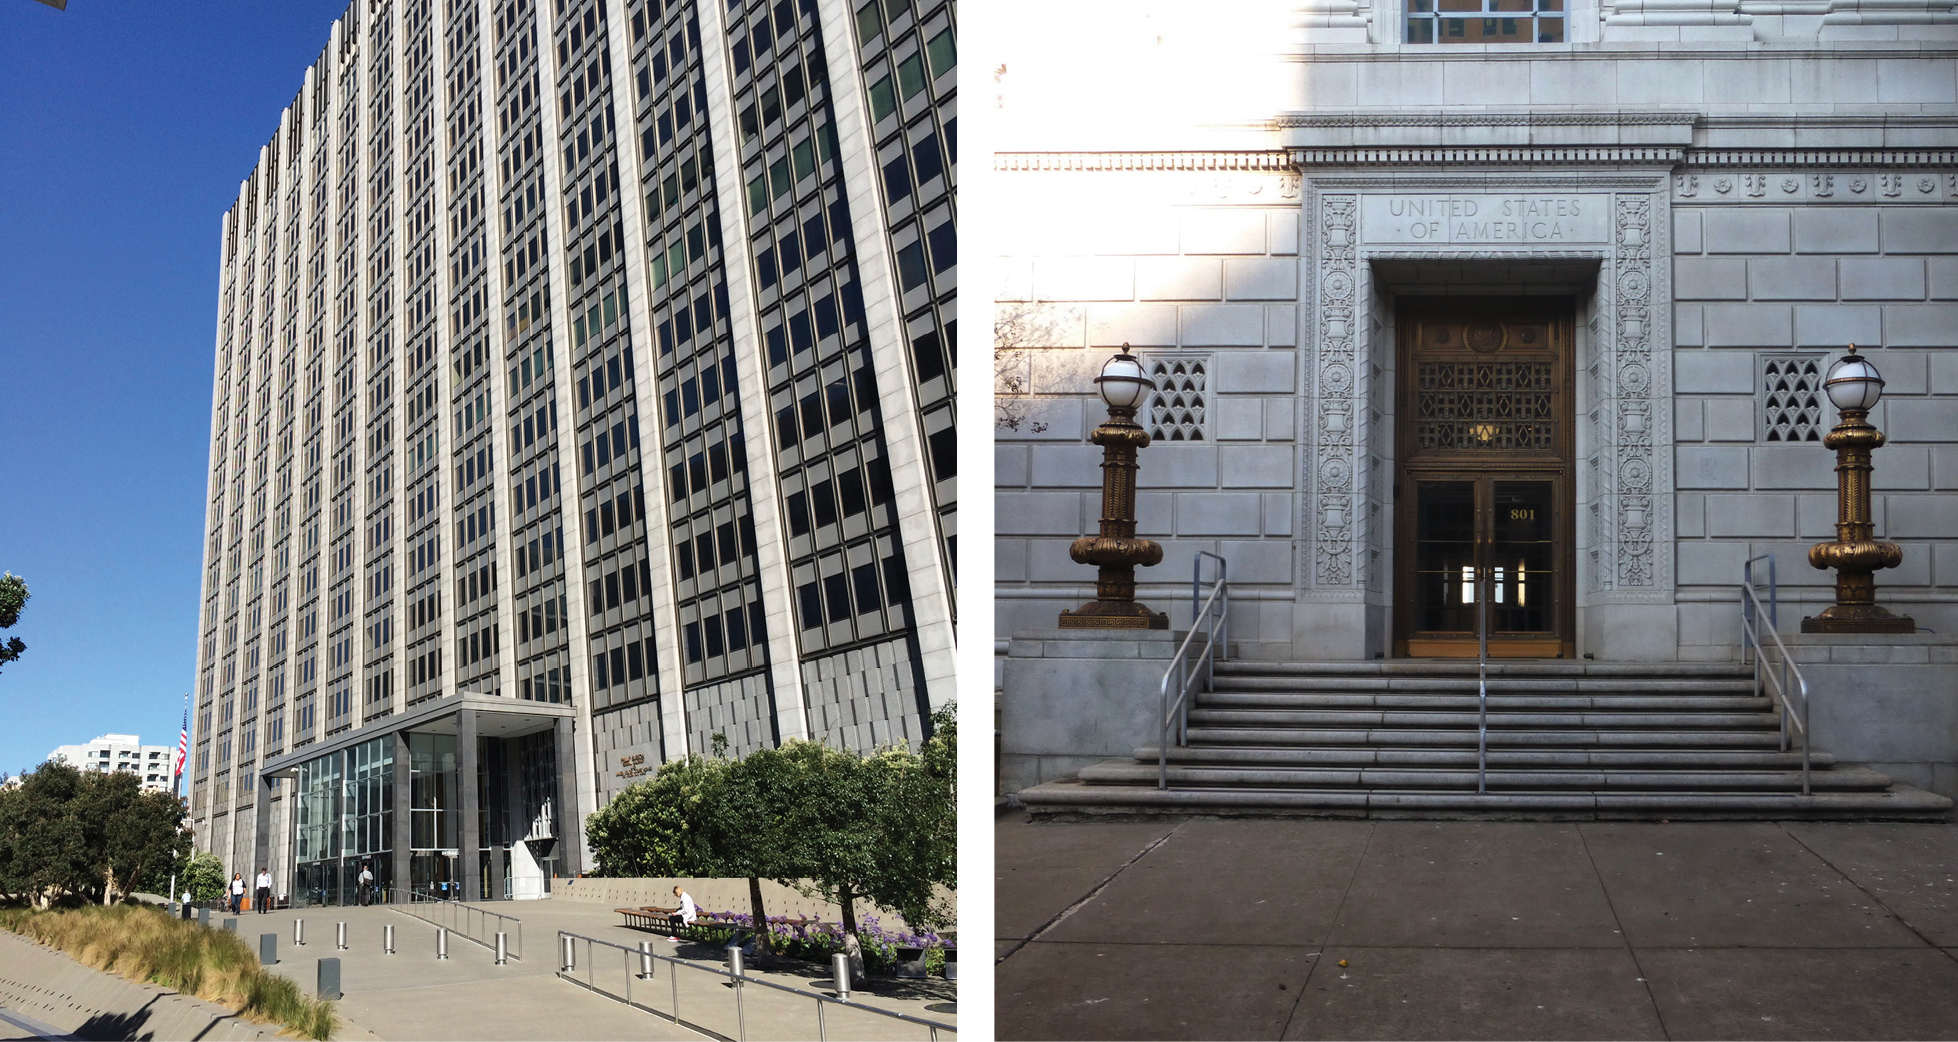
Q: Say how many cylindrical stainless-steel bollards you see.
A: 9